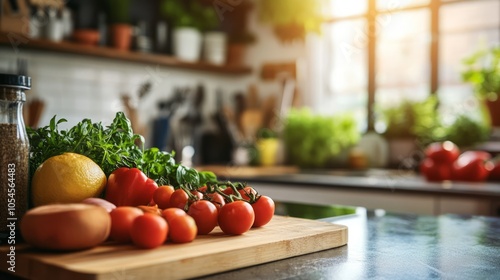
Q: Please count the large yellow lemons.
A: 1